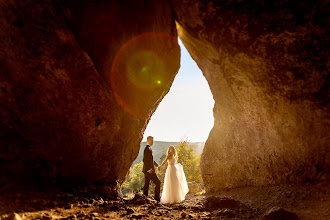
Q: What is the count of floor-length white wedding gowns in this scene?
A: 1